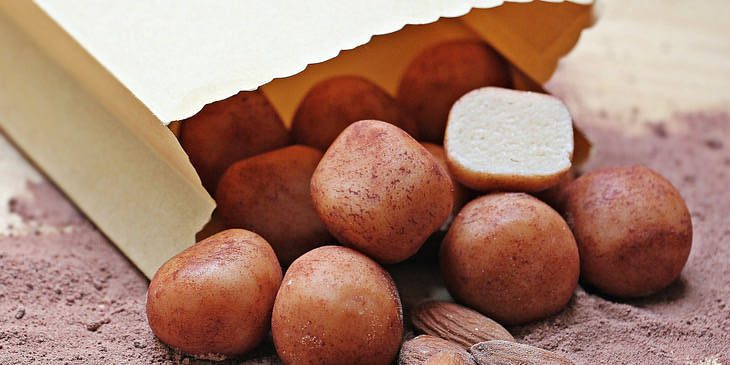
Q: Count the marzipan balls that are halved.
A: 1